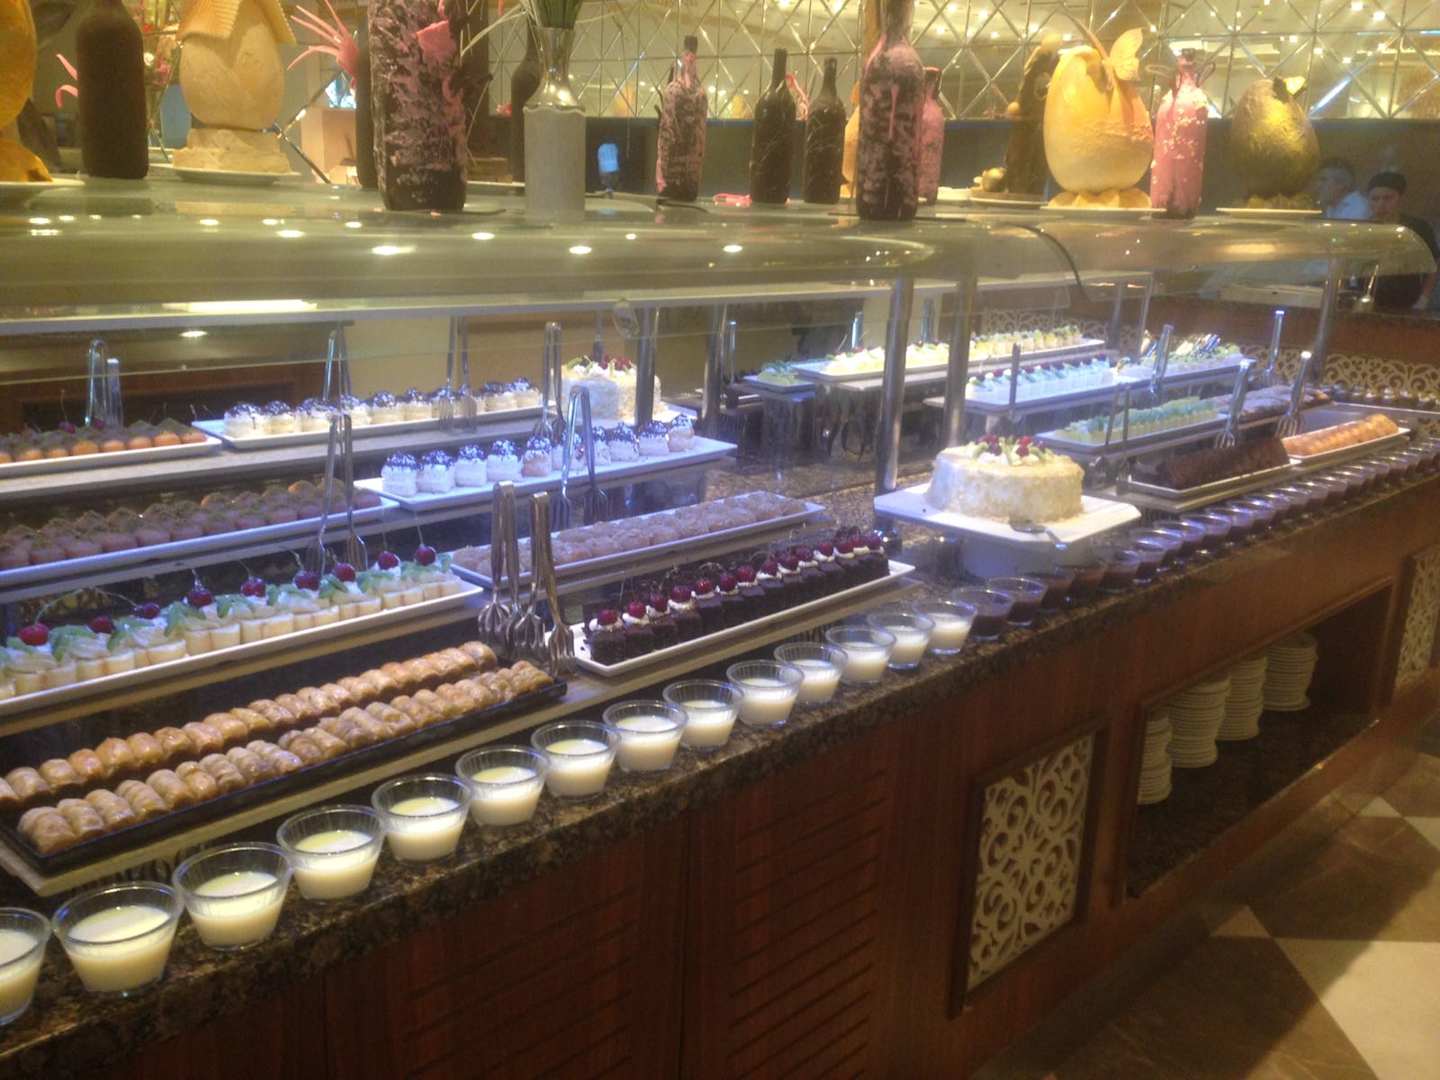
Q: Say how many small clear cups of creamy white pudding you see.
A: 14